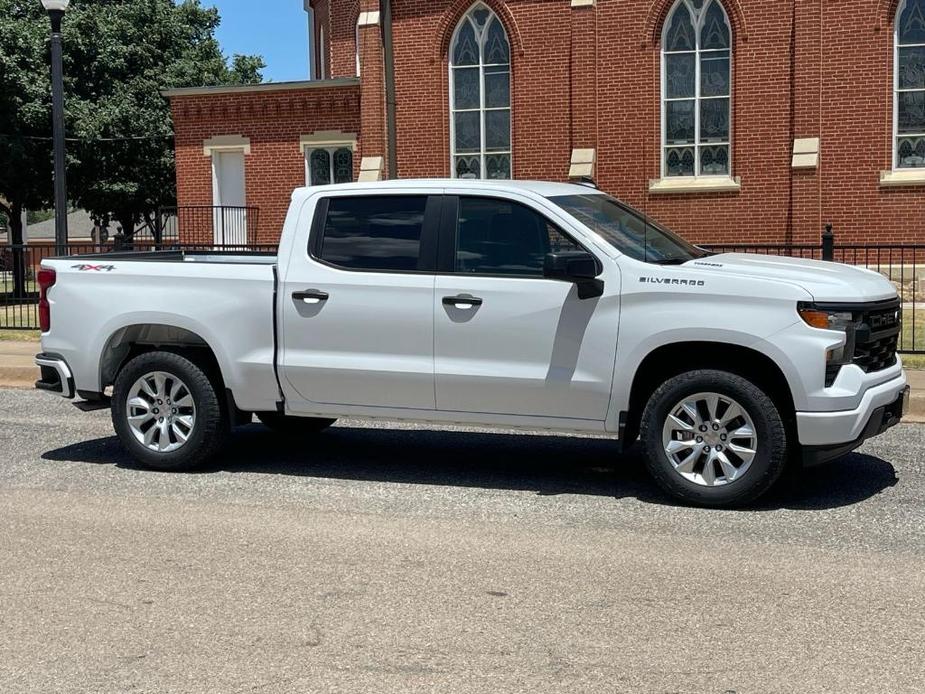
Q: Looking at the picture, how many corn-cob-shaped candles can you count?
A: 0